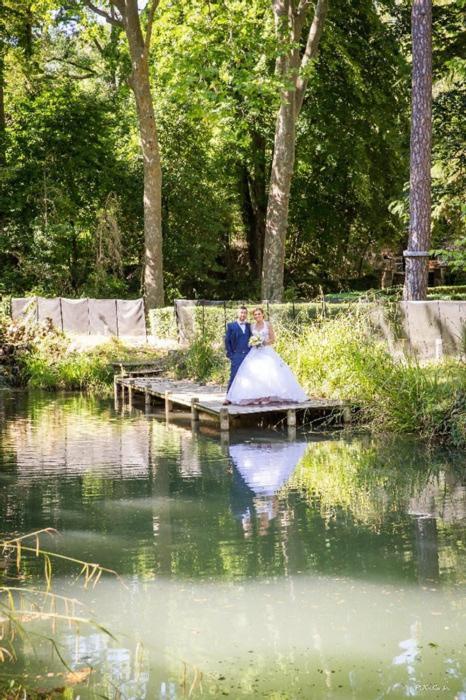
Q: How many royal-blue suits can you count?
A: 1